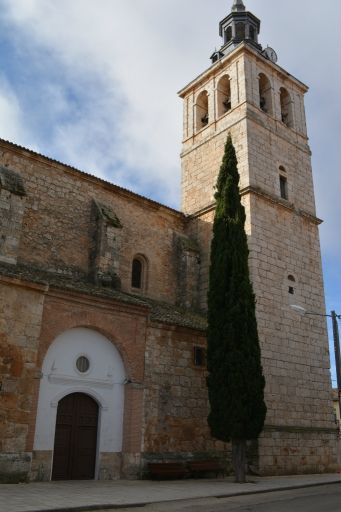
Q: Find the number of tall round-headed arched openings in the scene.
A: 4